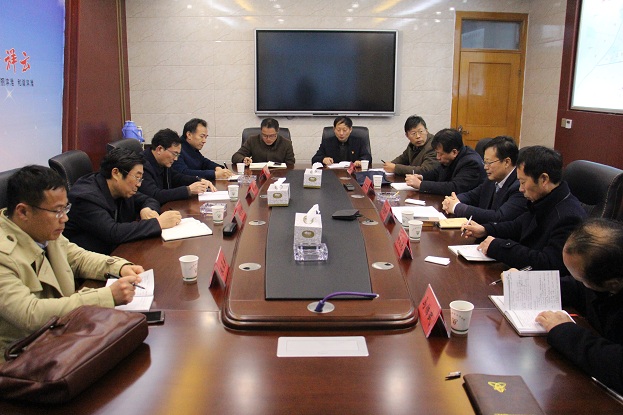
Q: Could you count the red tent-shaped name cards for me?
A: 9